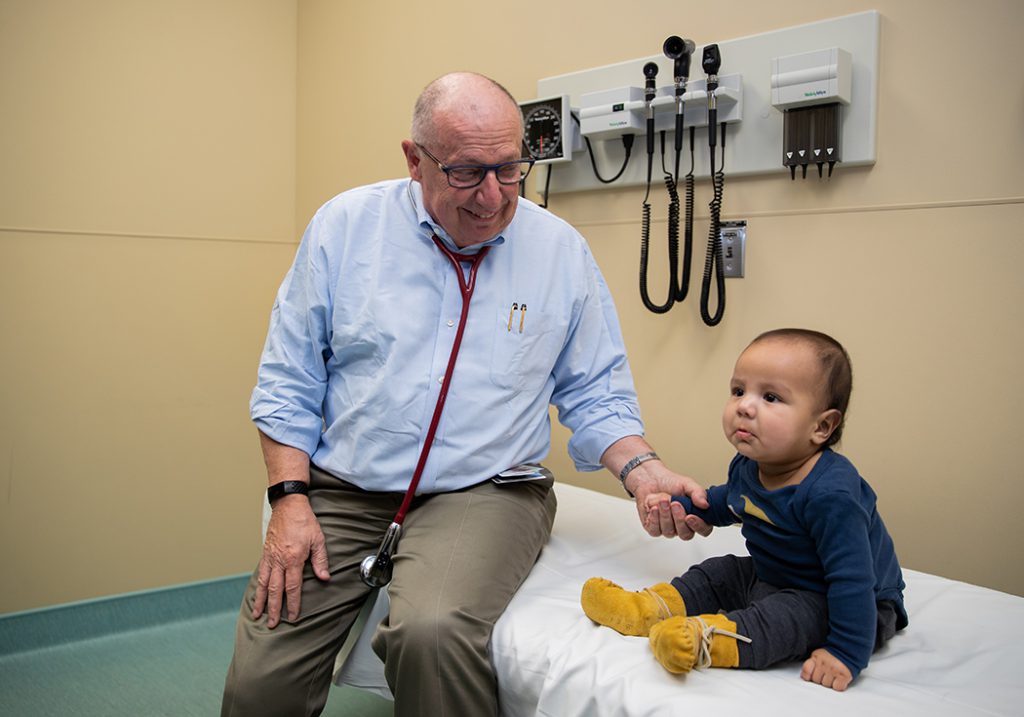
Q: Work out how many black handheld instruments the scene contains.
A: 3